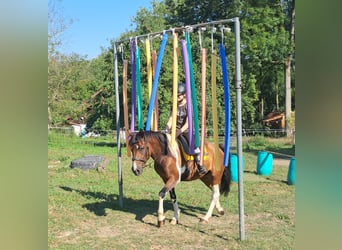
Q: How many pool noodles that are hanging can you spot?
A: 12